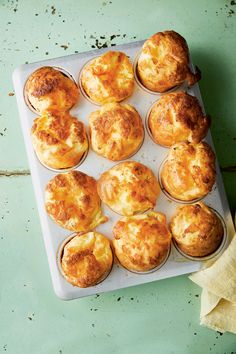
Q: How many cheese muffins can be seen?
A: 12